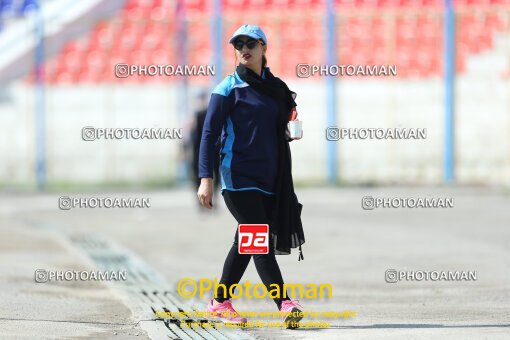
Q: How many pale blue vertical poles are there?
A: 5